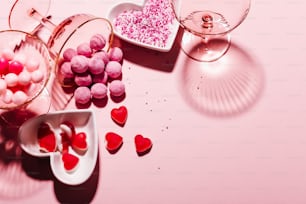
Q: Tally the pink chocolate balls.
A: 14